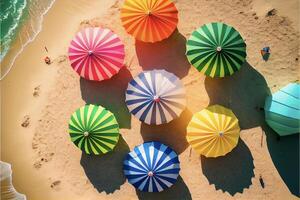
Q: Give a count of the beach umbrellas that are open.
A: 8